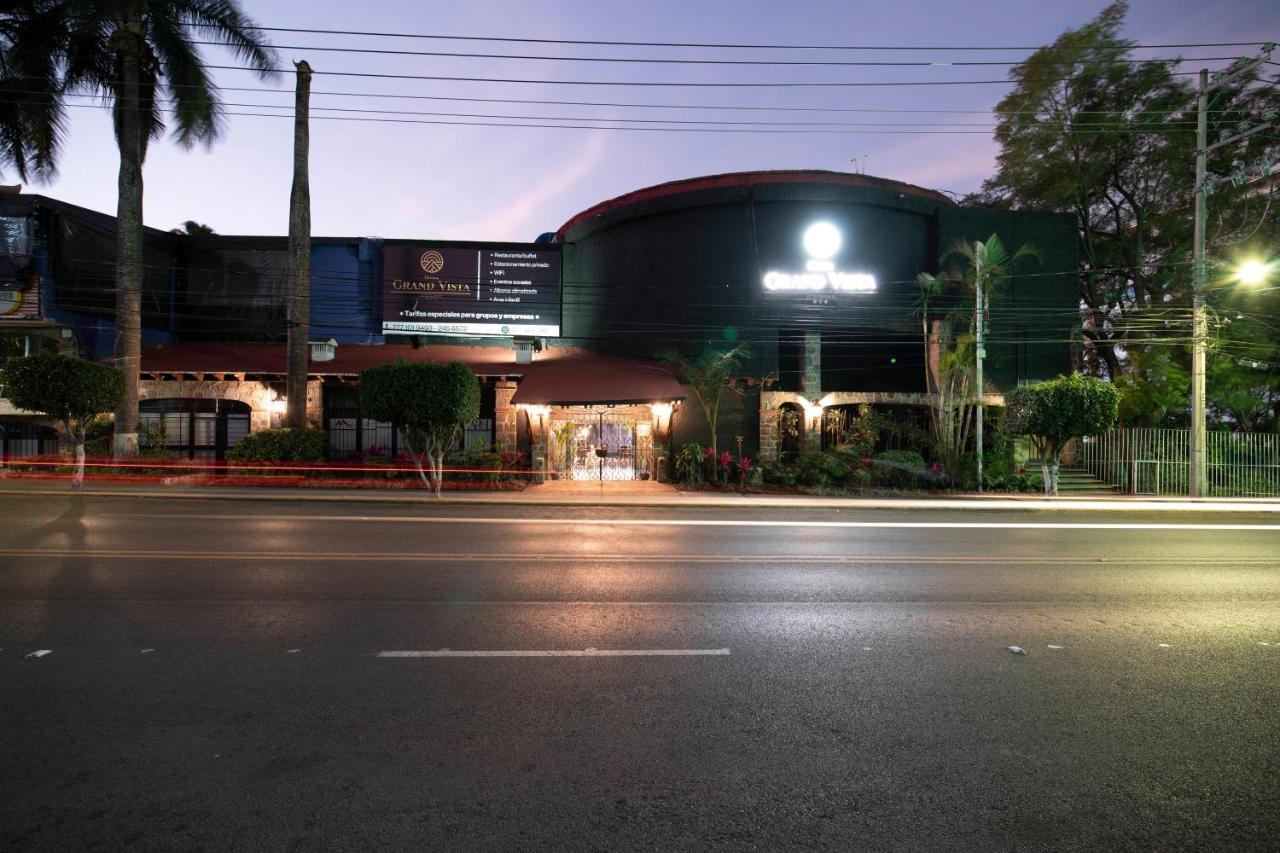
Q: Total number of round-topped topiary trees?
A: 3